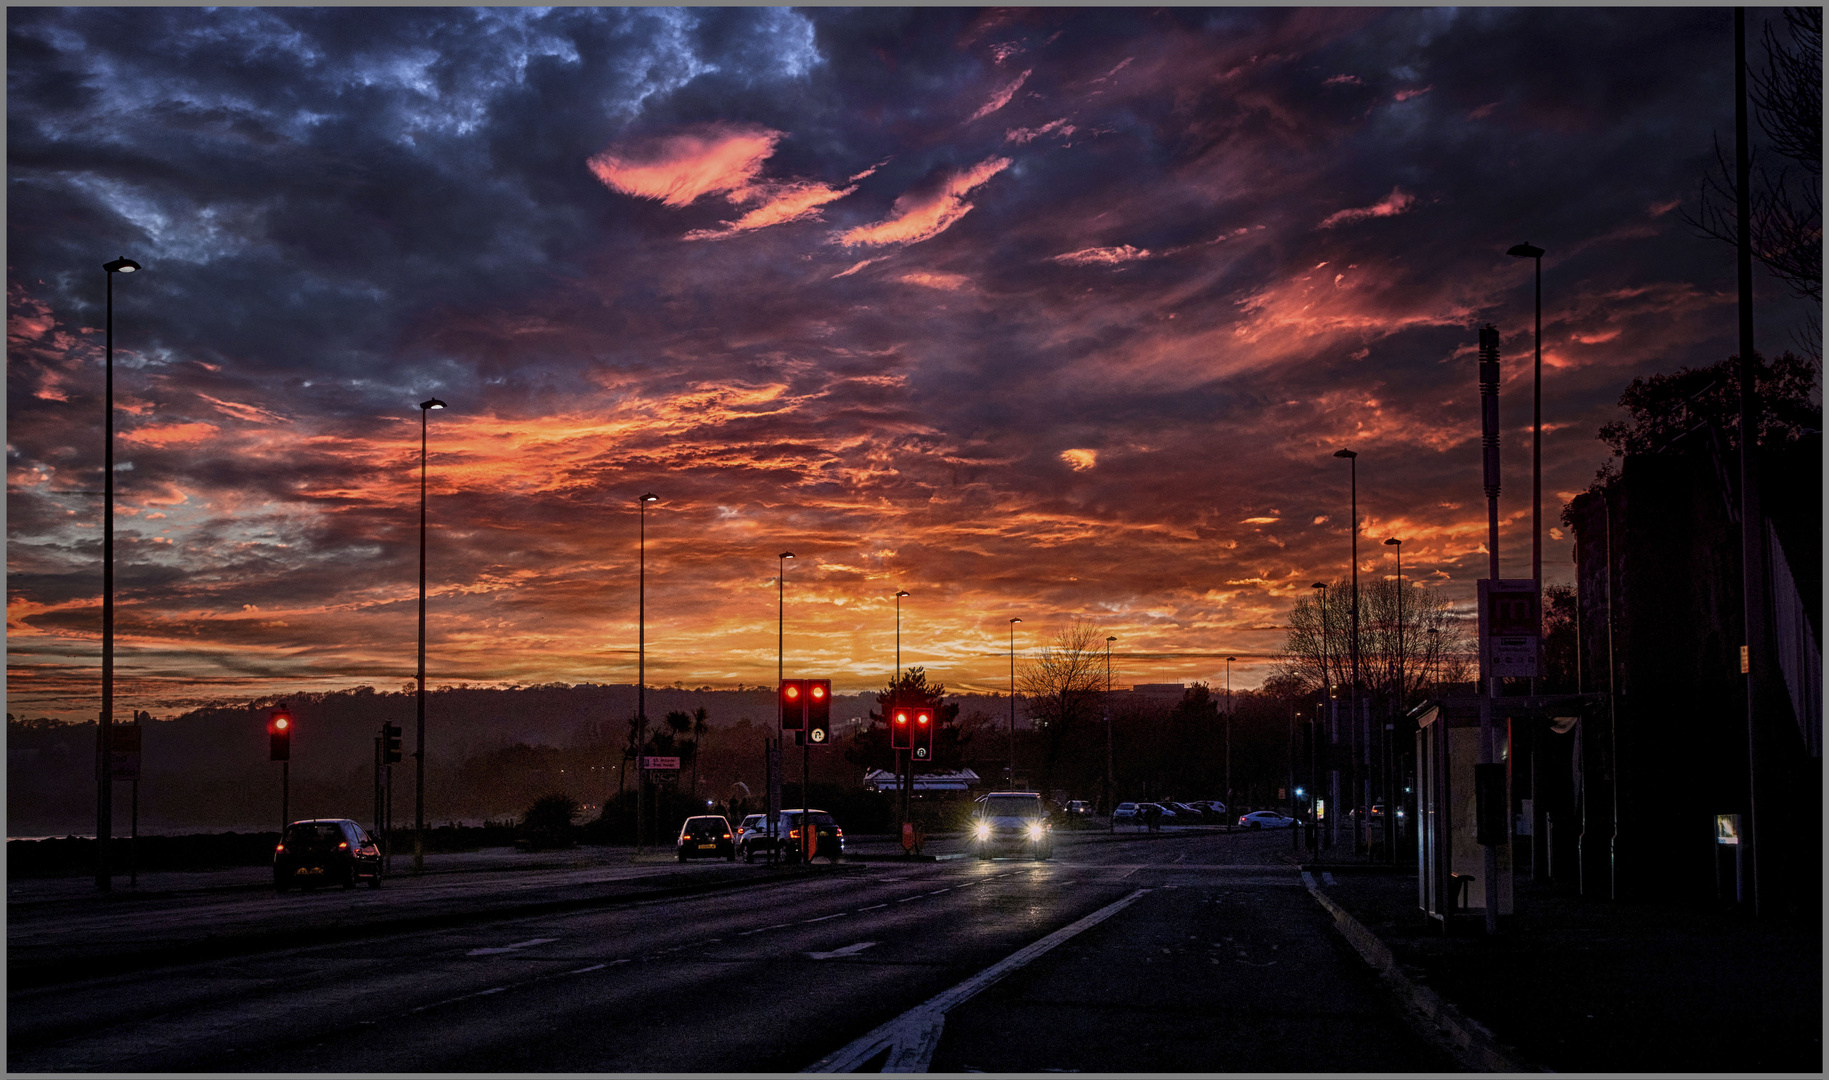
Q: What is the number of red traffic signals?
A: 5